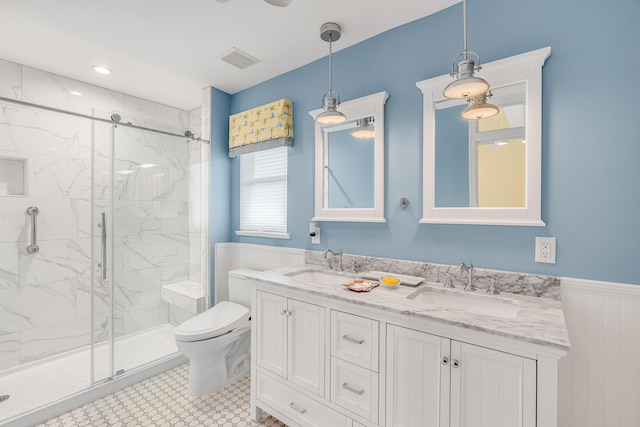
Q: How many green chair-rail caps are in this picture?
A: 0